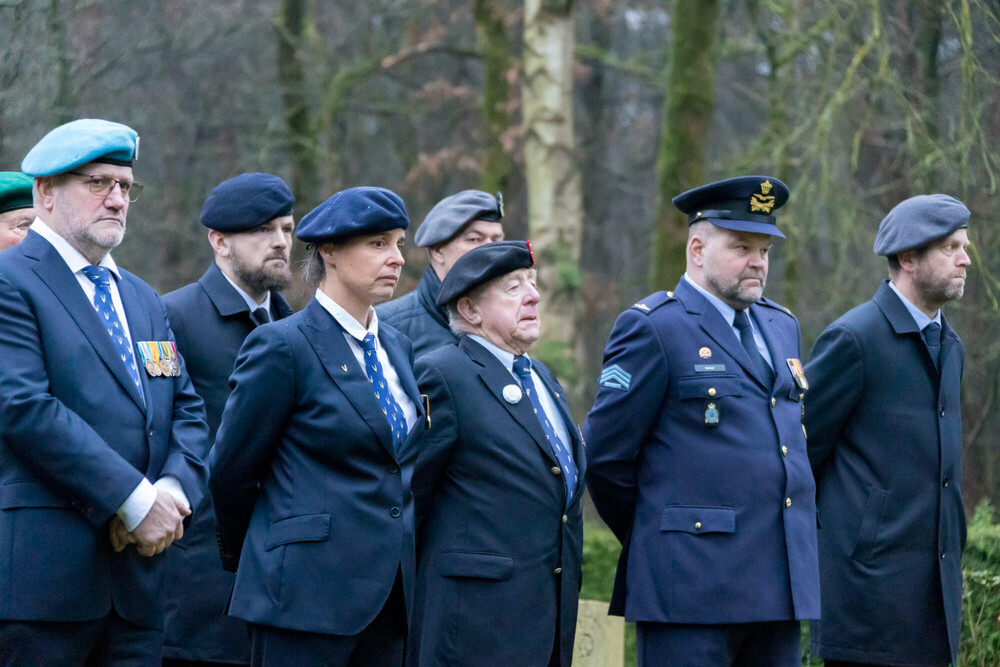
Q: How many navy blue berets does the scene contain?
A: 2